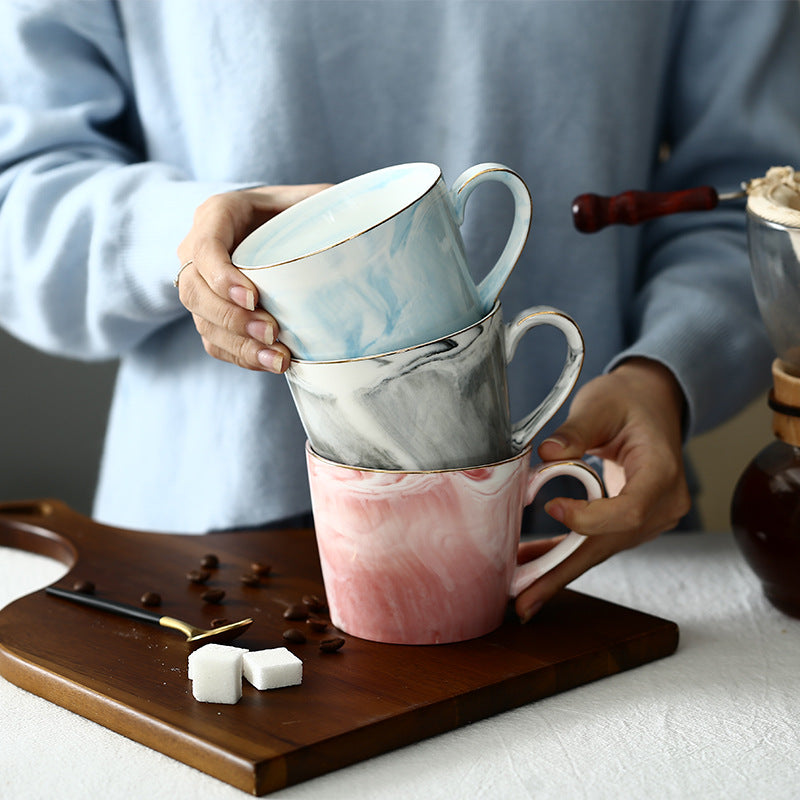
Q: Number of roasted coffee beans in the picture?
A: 13